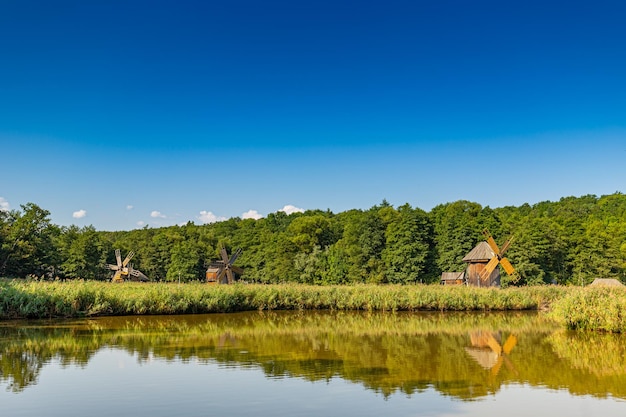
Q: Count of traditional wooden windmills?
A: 3